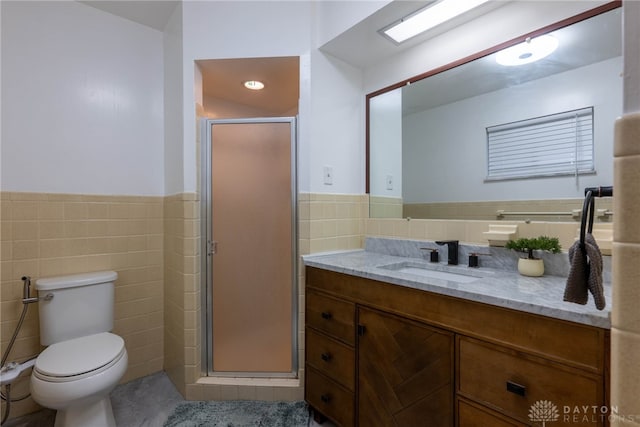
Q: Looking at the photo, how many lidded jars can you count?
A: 0